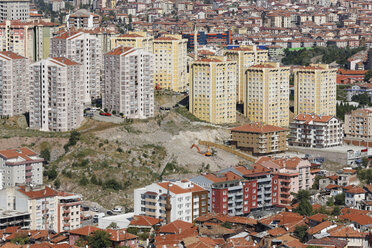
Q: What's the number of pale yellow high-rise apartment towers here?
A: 6